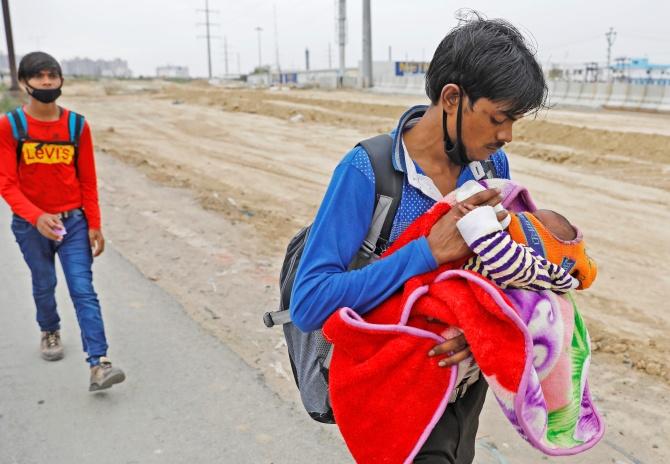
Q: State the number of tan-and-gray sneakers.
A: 2